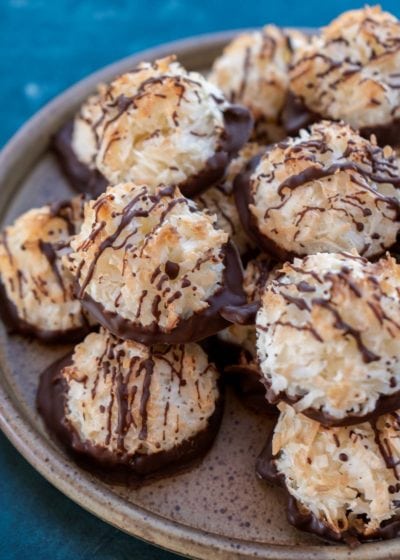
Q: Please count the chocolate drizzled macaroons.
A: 11